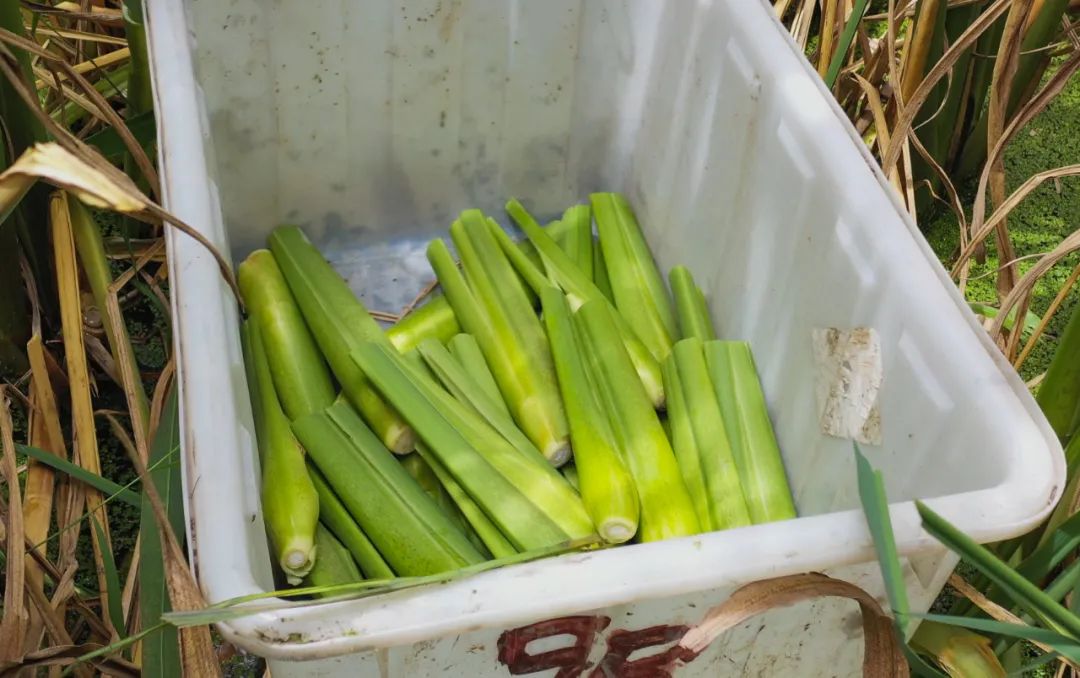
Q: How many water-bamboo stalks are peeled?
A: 0